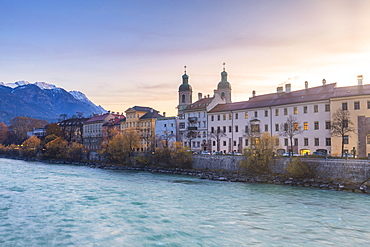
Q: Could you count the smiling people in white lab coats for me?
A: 0